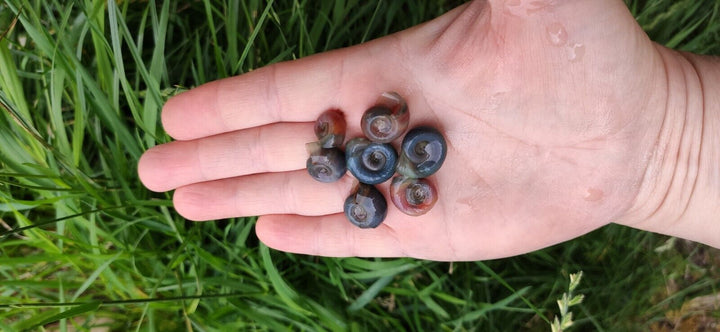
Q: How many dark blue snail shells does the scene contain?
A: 4